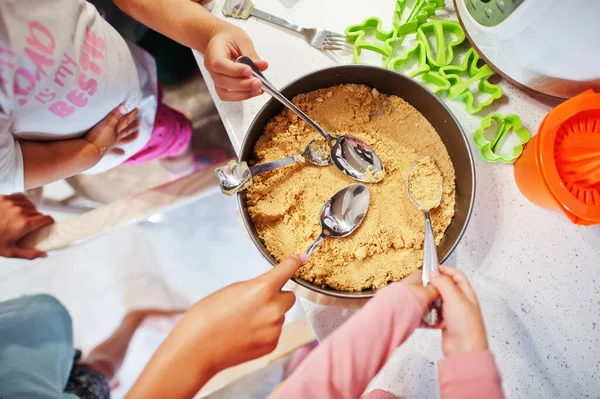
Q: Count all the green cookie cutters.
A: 6